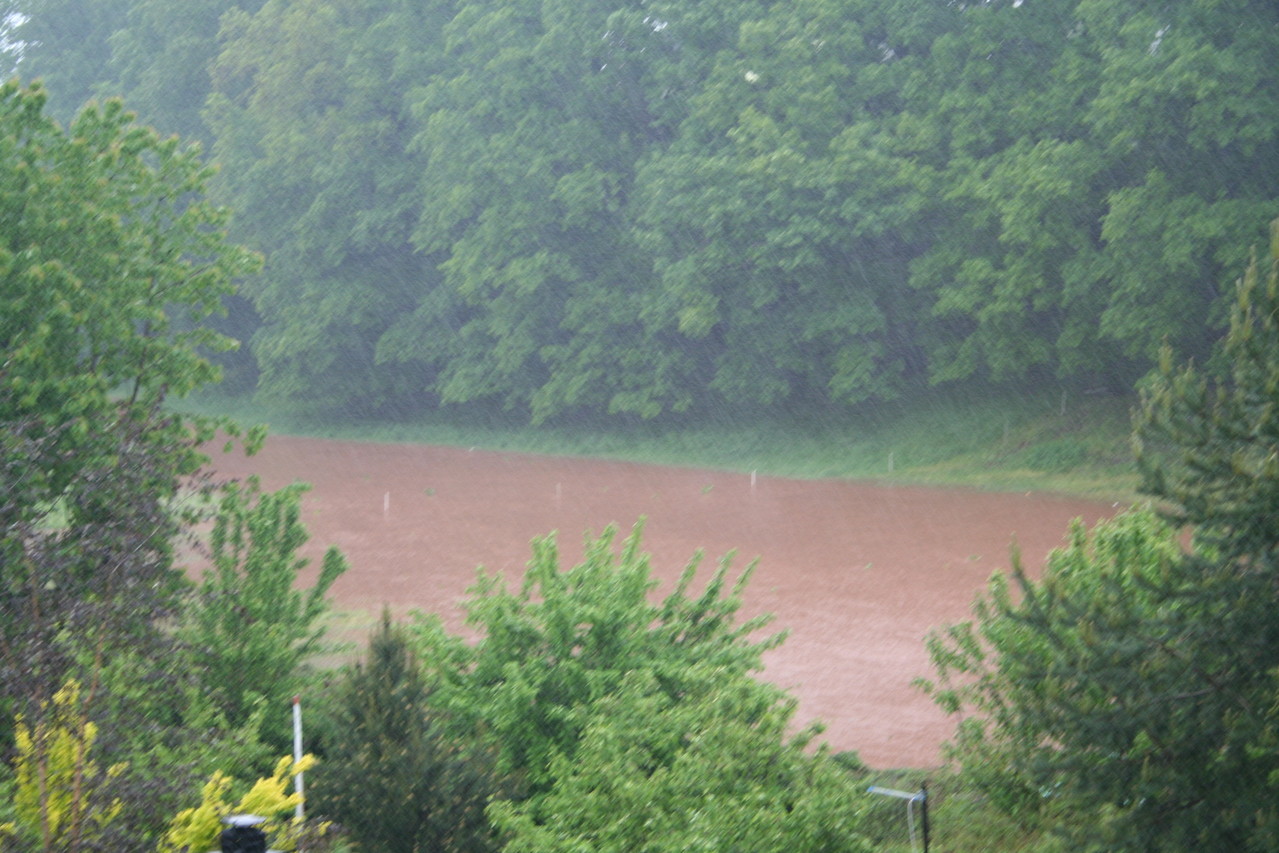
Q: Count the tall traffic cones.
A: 0